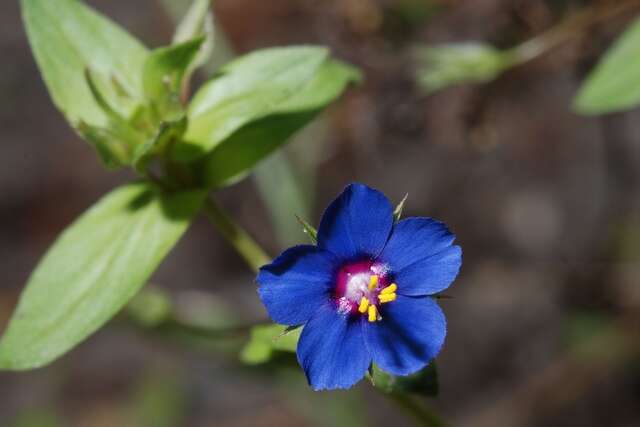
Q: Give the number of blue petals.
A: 5